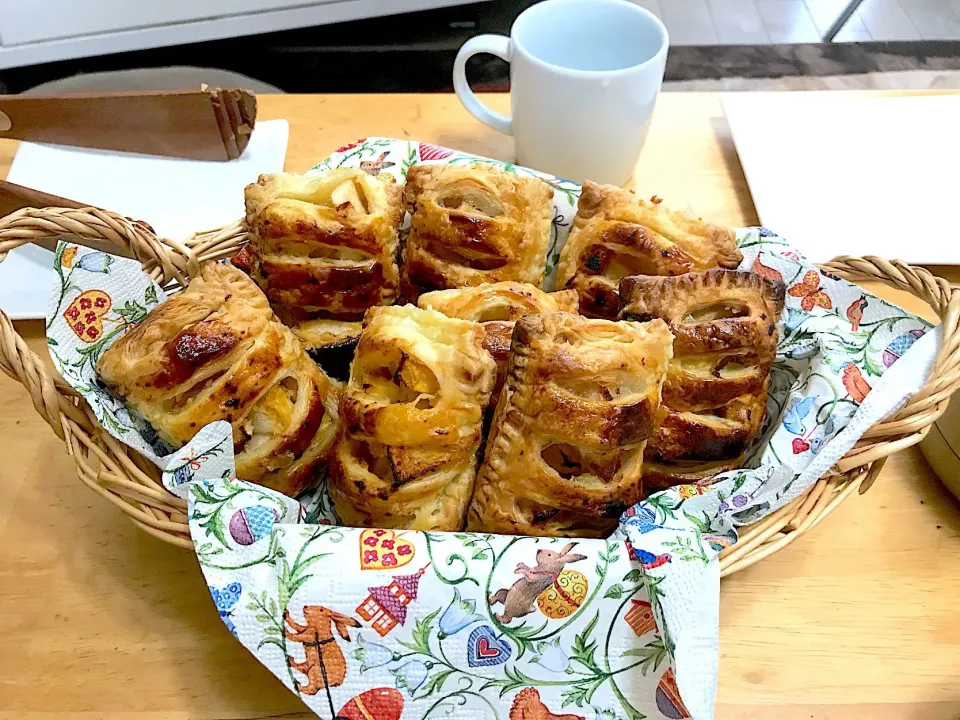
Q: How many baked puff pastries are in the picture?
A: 8